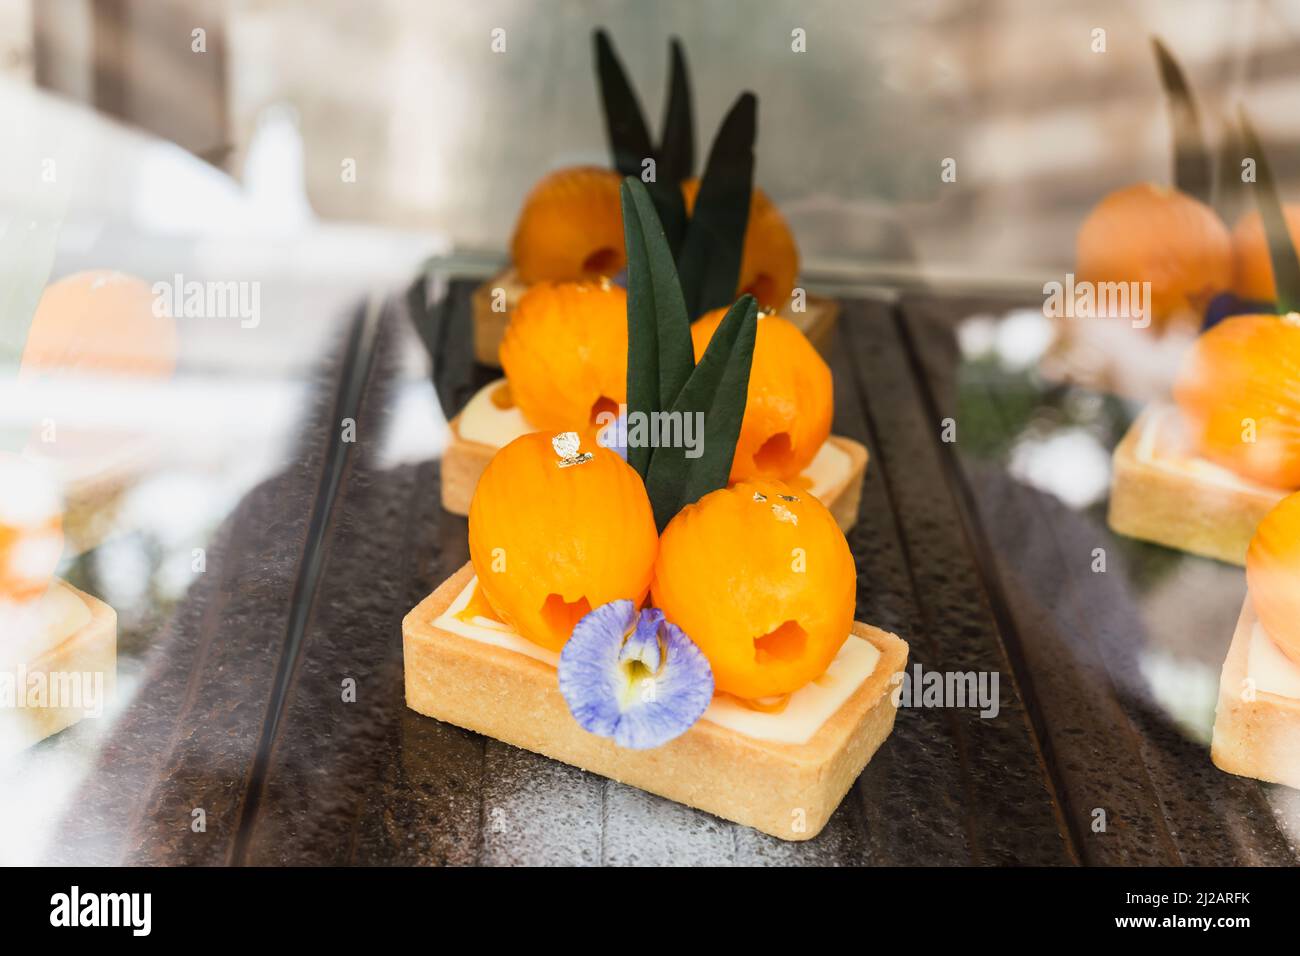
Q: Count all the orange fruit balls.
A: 12